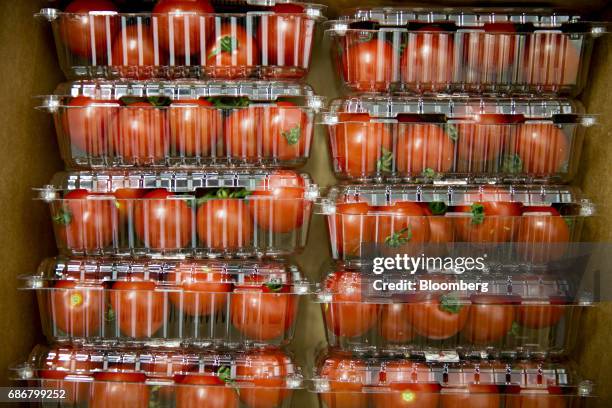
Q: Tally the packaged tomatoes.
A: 10